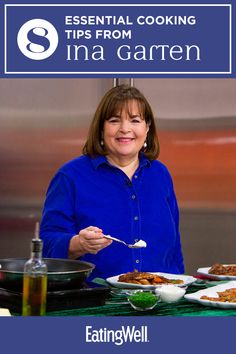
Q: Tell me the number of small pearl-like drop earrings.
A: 2